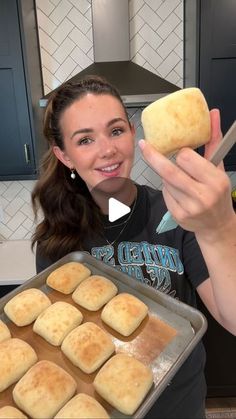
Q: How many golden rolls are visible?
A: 13